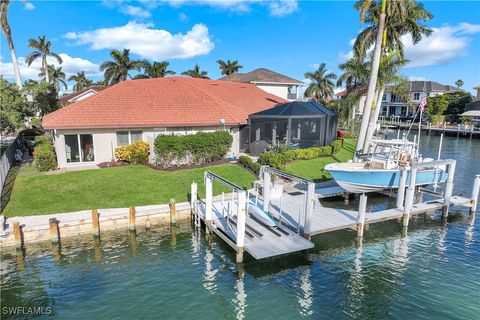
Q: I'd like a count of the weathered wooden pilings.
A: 5